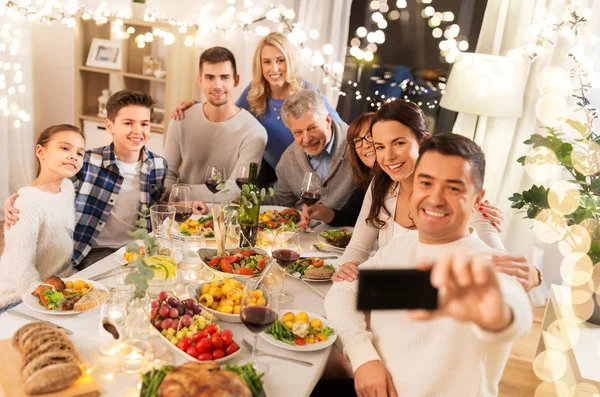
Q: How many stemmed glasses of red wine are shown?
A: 6